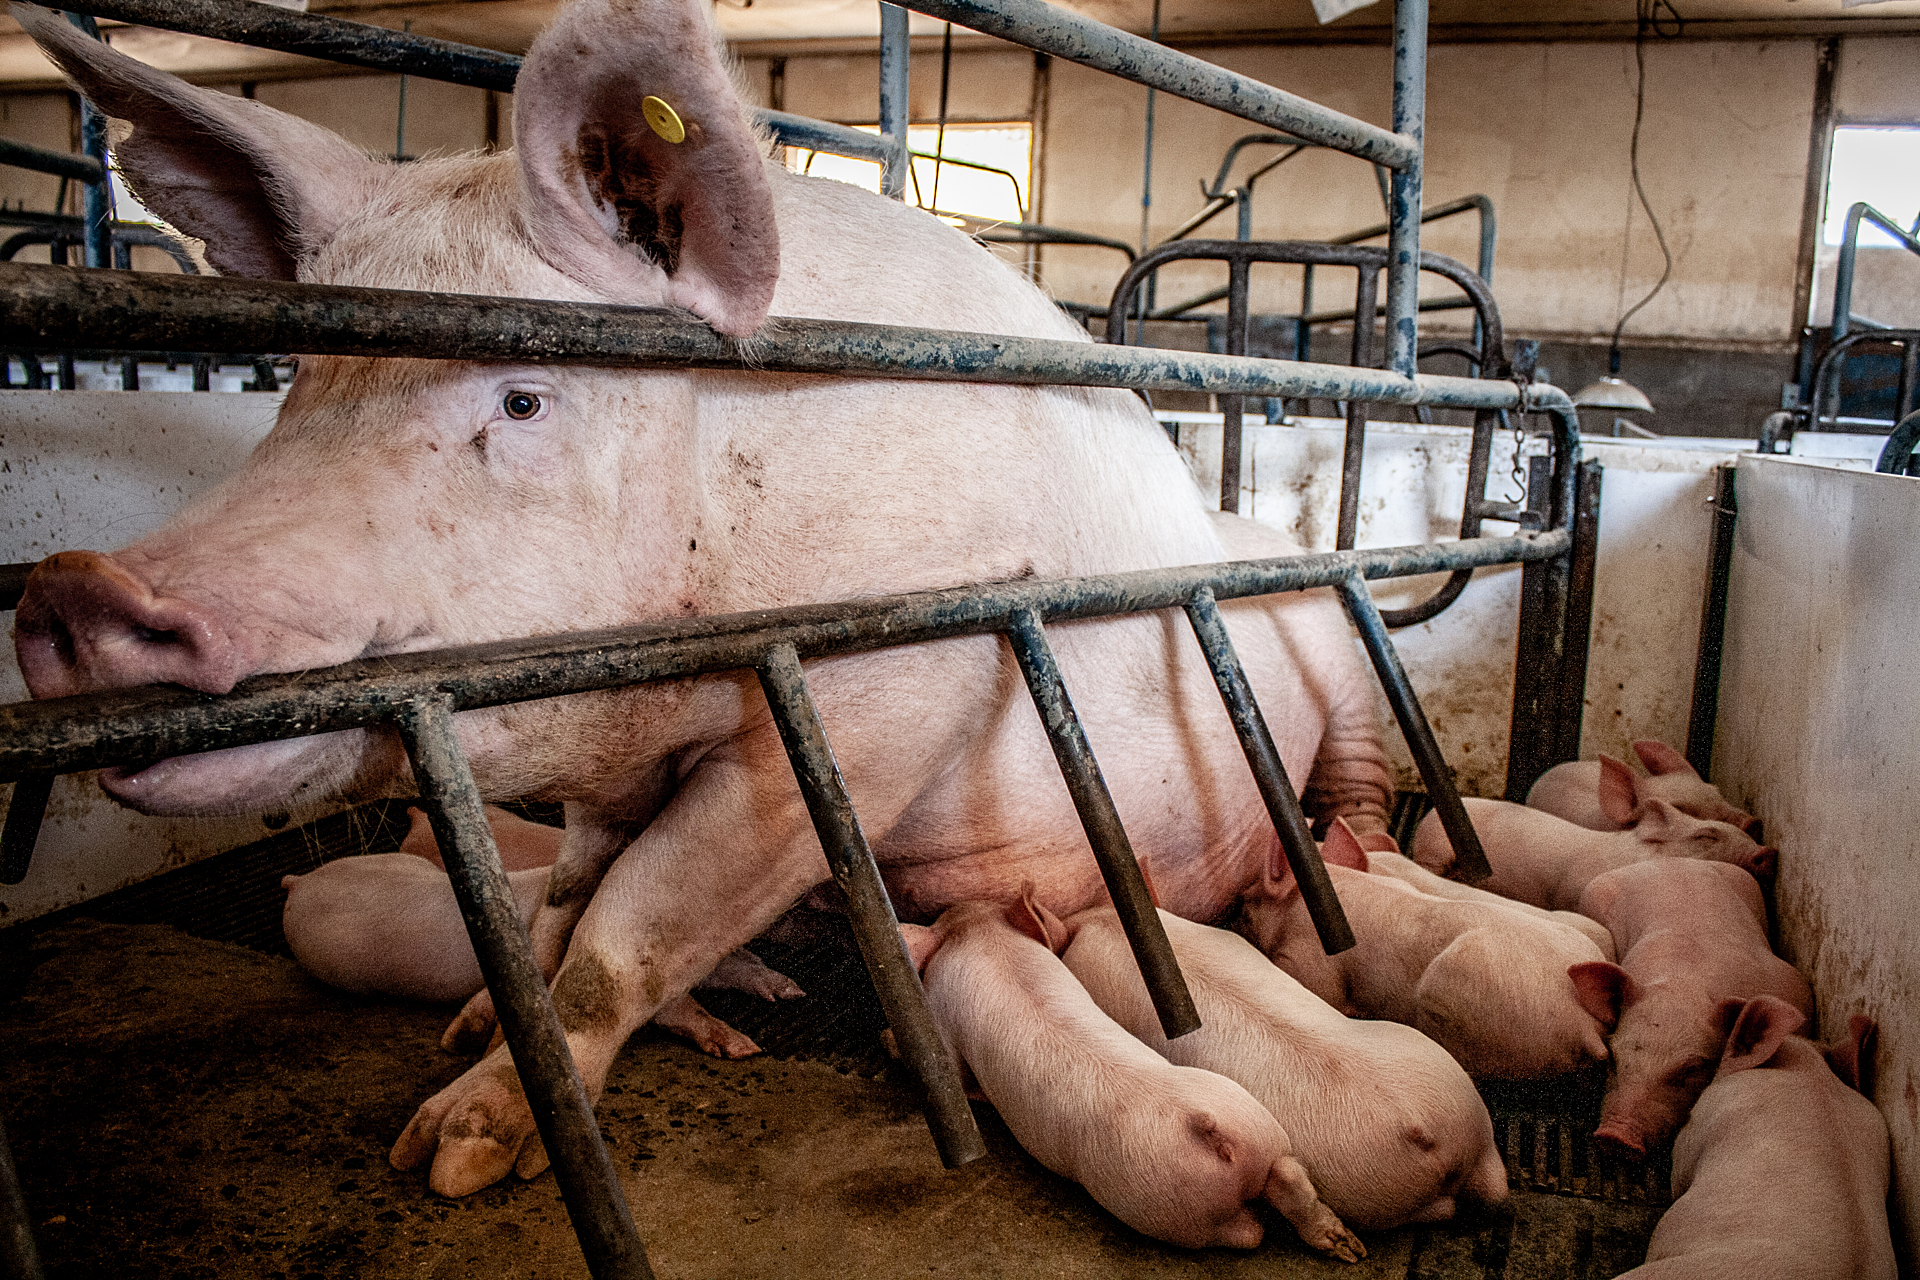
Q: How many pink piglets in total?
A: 10